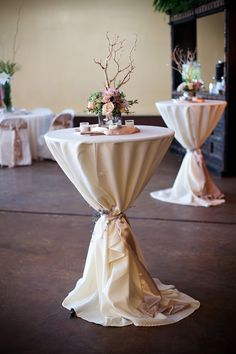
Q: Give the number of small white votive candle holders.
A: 3